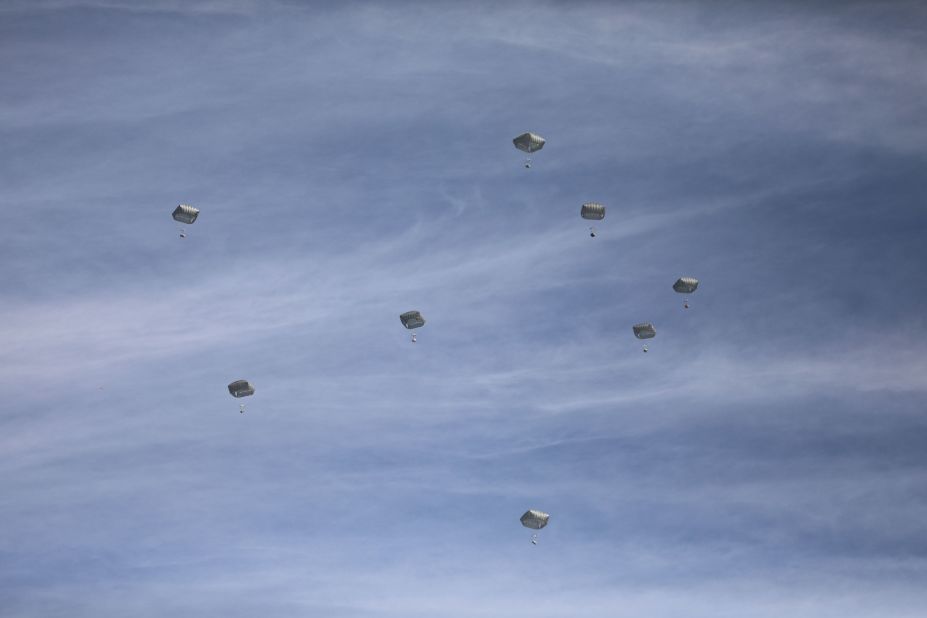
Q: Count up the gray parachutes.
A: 8